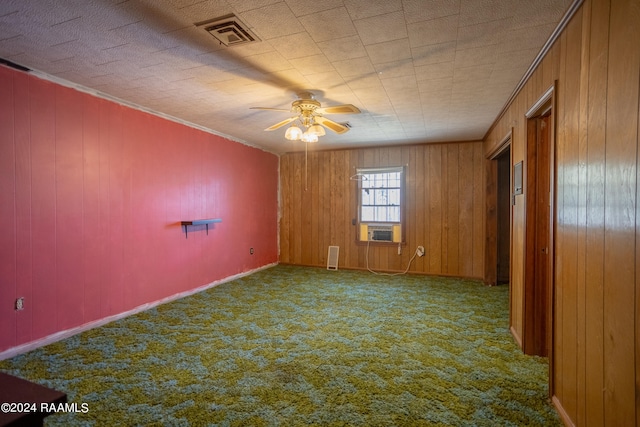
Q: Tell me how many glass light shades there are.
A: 3